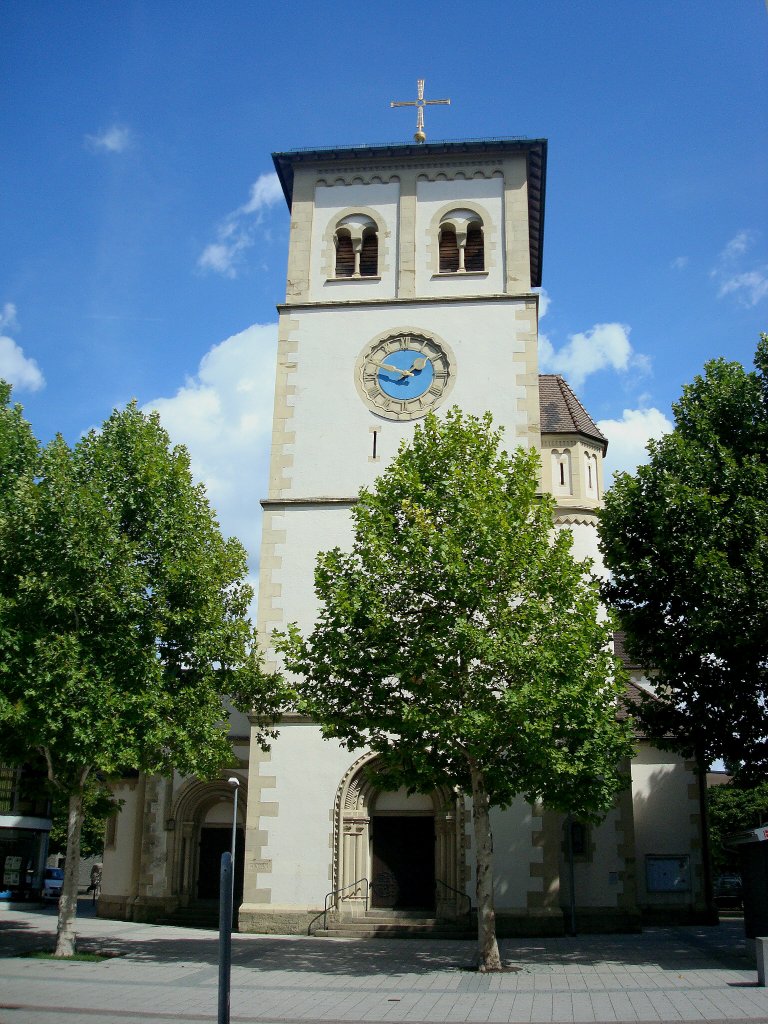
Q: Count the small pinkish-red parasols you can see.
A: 0